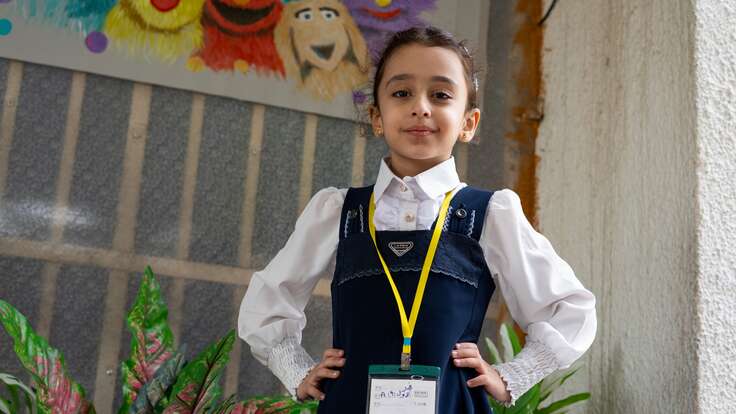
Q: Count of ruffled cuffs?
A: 2